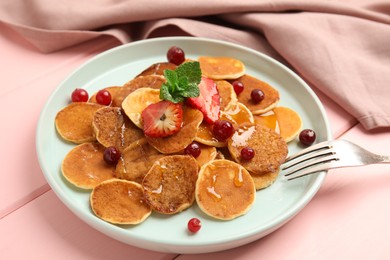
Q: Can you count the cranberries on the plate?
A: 11